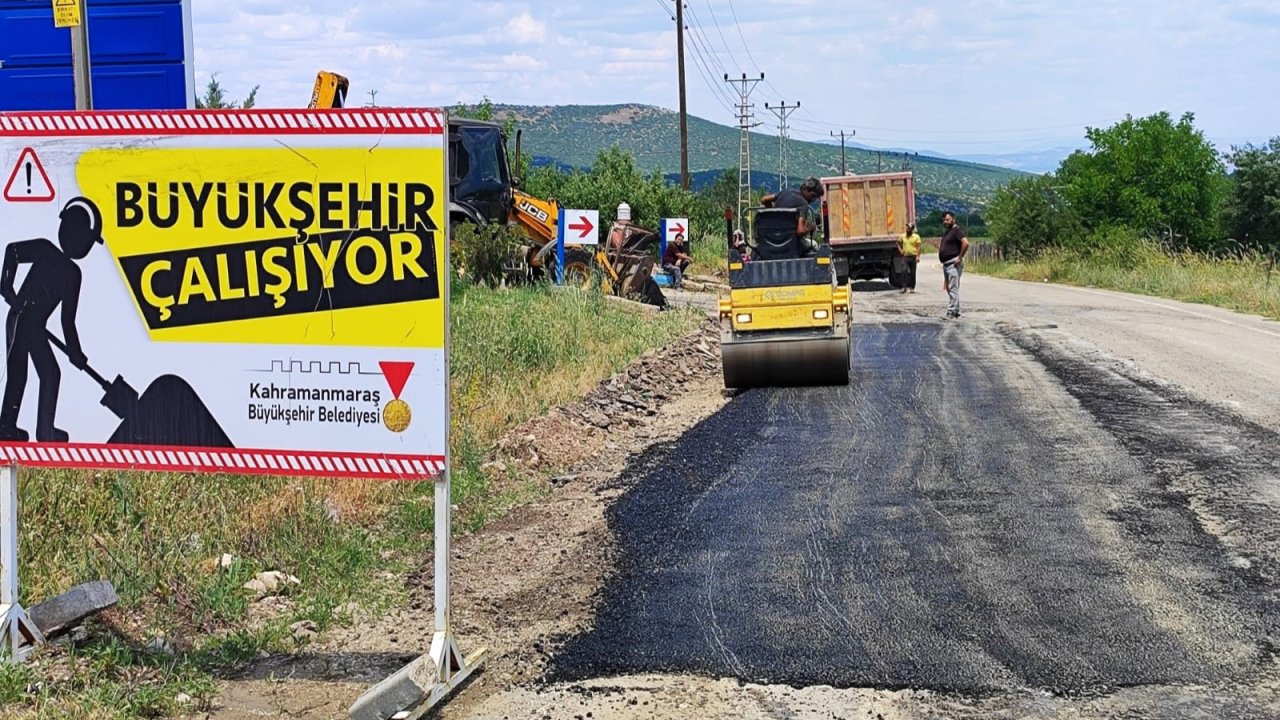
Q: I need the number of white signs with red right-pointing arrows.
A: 2